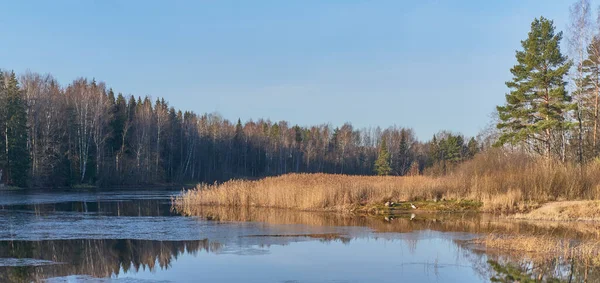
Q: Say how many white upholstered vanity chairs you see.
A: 0